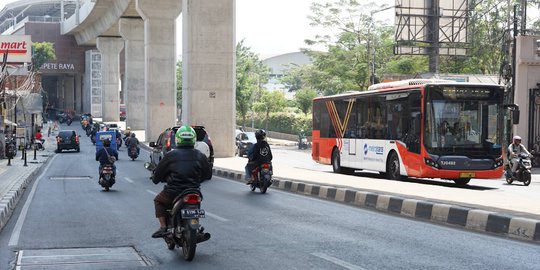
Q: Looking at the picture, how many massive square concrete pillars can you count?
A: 4